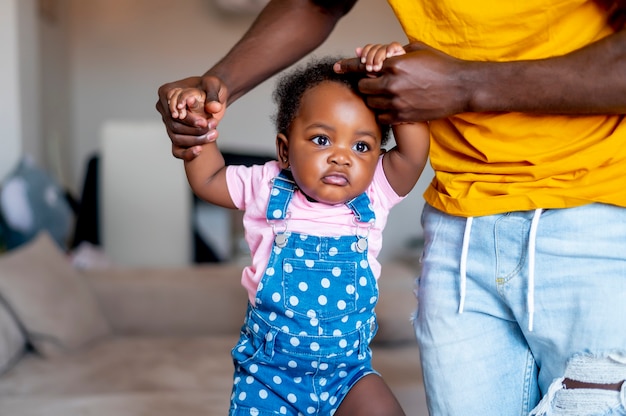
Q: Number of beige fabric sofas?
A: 1